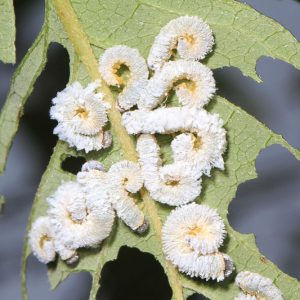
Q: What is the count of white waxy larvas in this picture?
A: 11